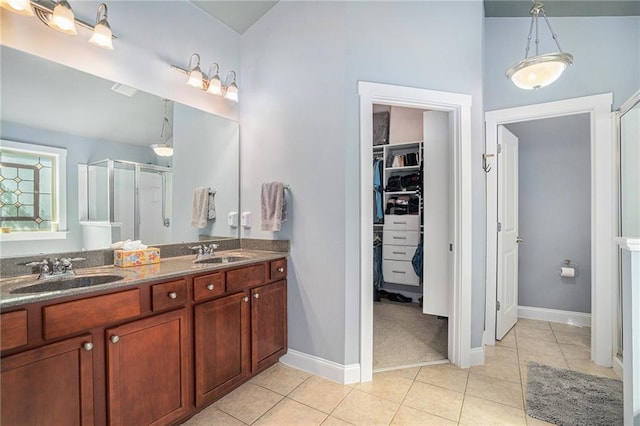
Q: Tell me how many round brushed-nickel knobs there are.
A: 7